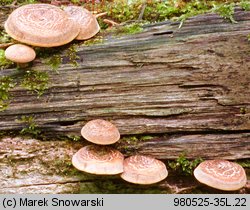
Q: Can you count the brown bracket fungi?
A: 7